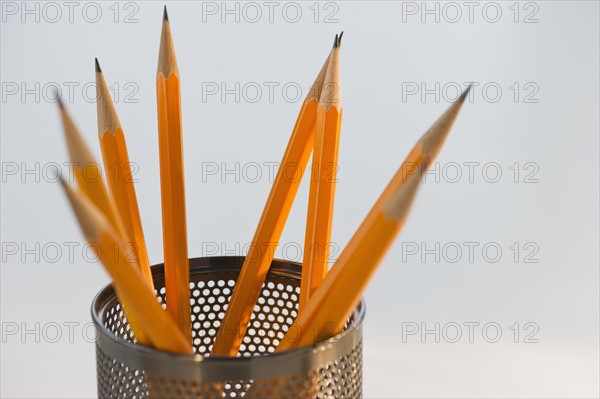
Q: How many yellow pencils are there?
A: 8